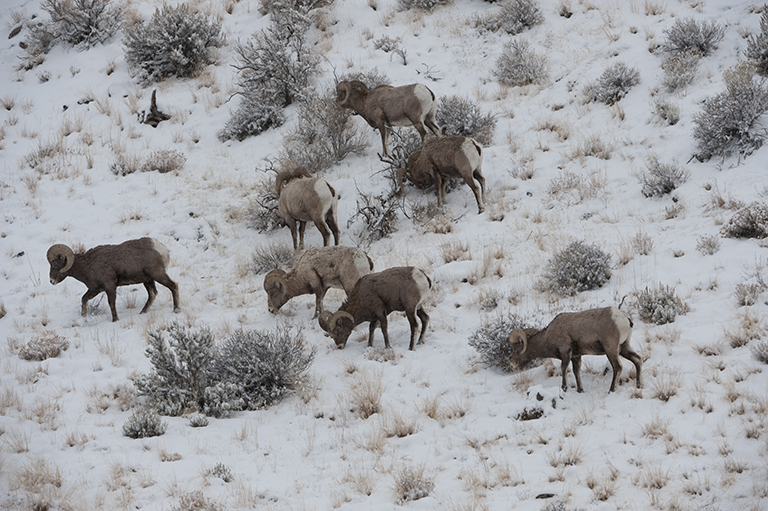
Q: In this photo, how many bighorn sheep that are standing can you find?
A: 7